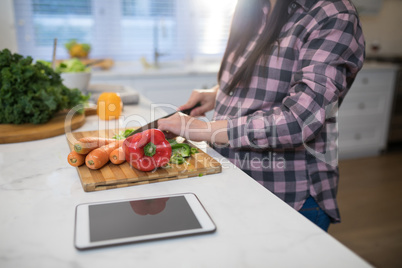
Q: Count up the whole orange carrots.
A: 4